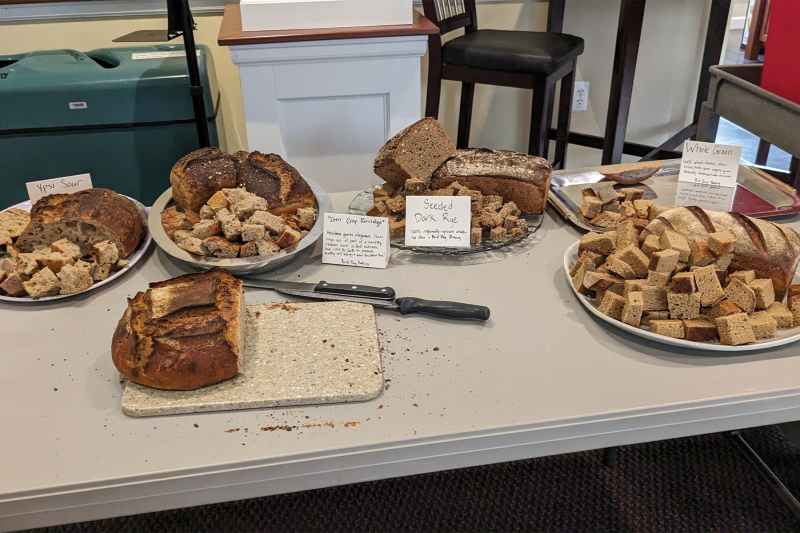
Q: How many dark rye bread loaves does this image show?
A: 2